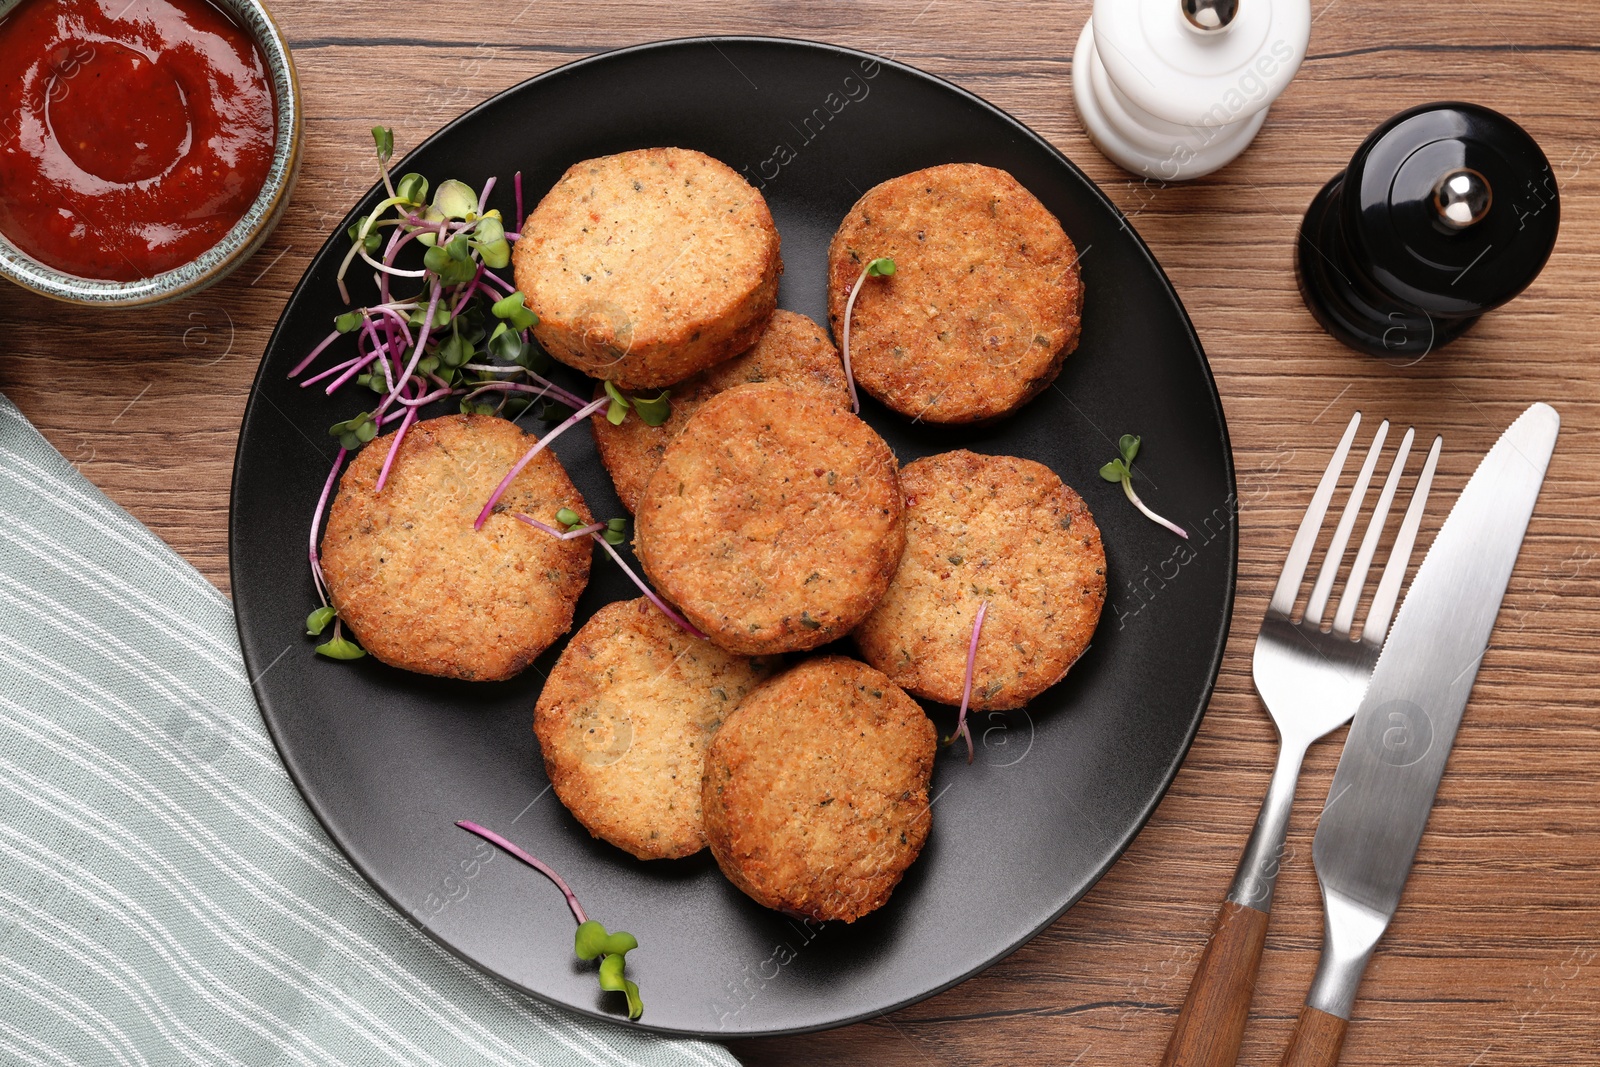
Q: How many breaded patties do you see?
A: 8